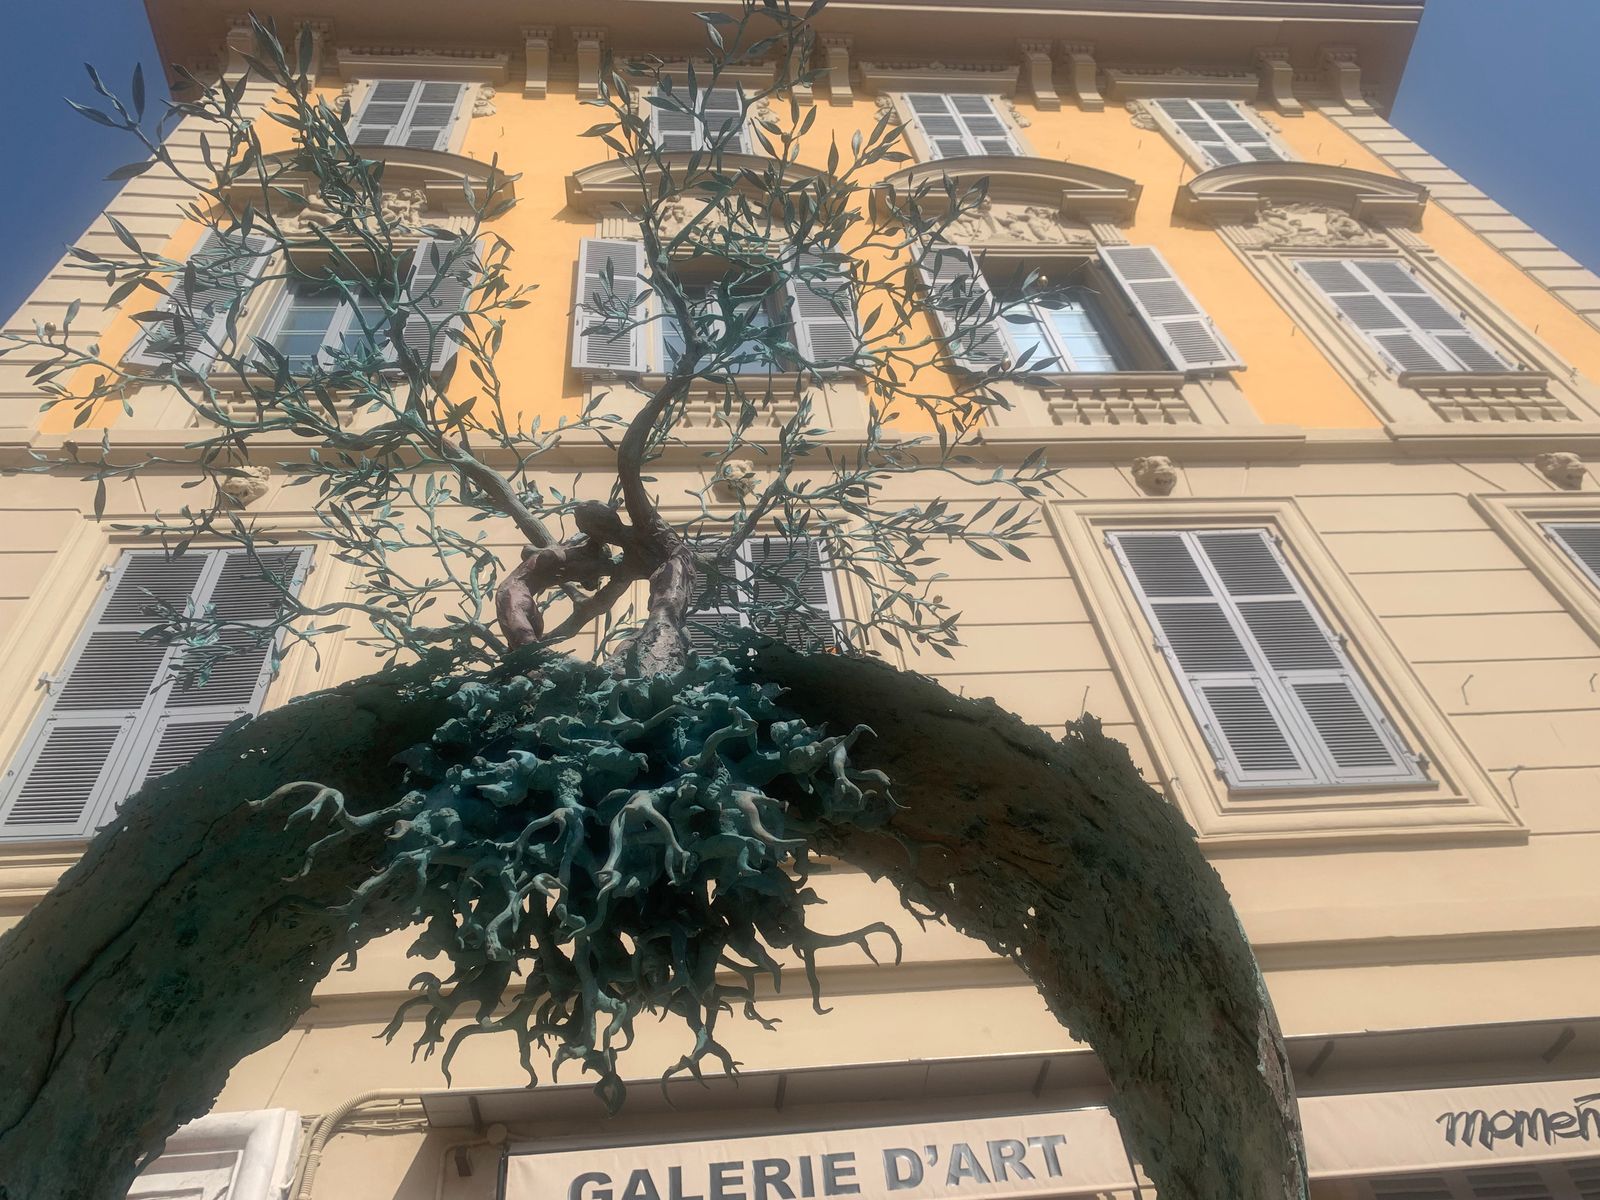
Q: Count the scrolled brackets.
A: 10